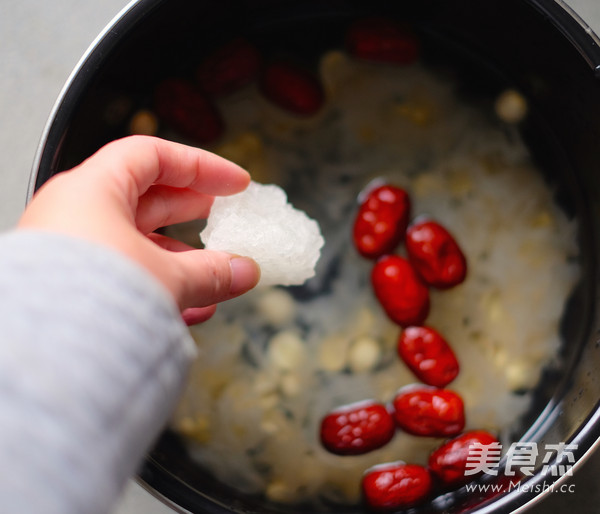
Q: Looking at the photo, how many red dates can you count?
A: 12